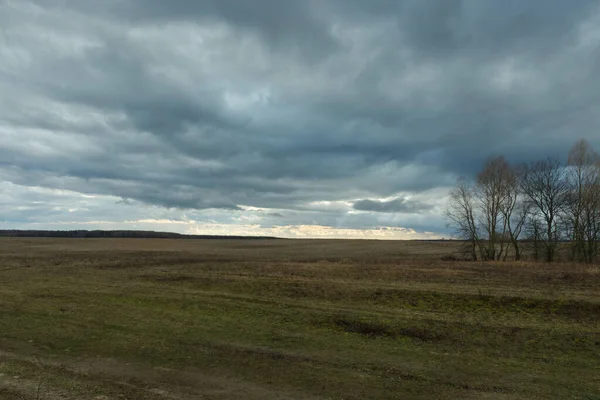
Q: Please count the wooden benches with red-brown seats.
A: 0